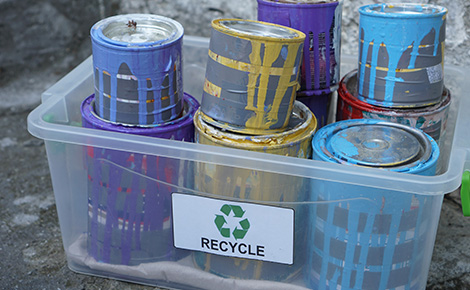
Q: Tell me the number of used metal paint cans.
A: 9